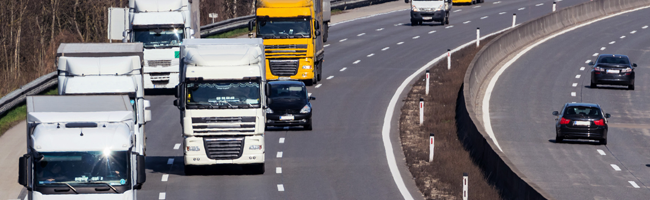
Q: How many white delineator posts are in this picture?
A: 8